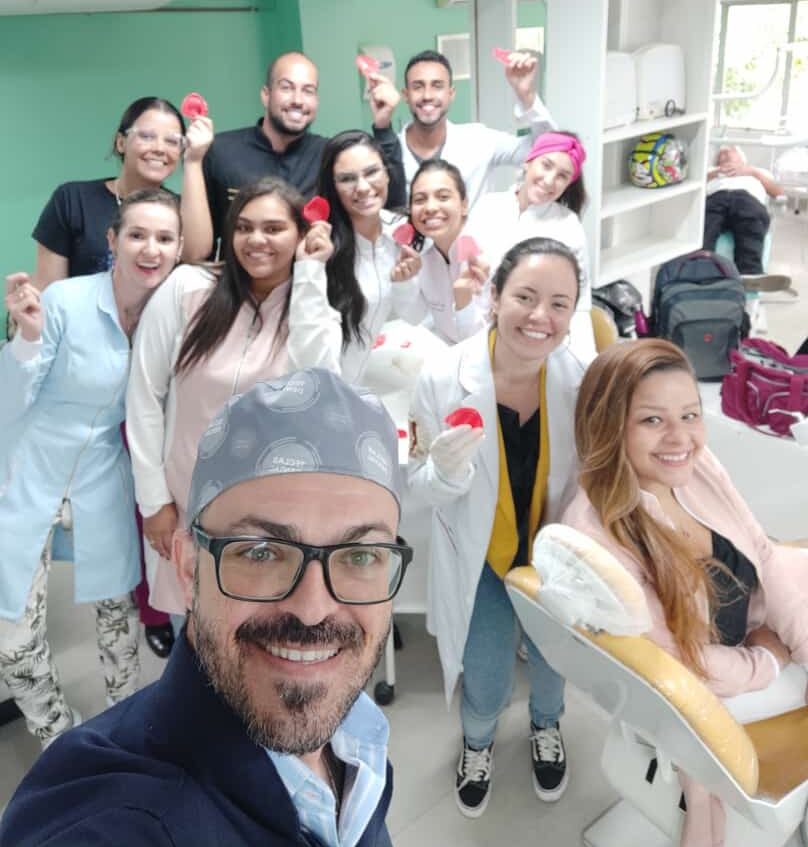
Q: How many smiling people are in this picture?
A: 11